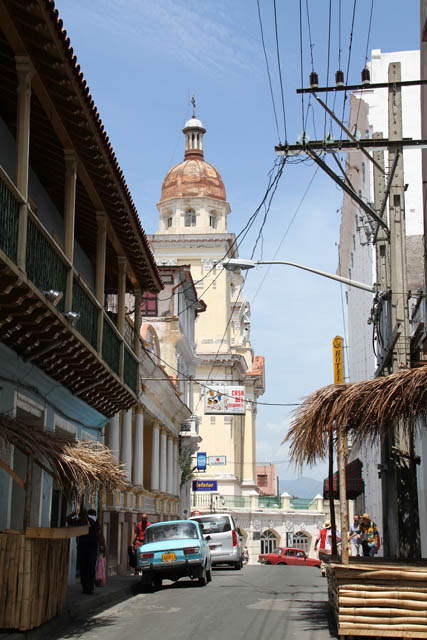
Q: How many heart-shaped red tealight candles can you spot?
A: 0